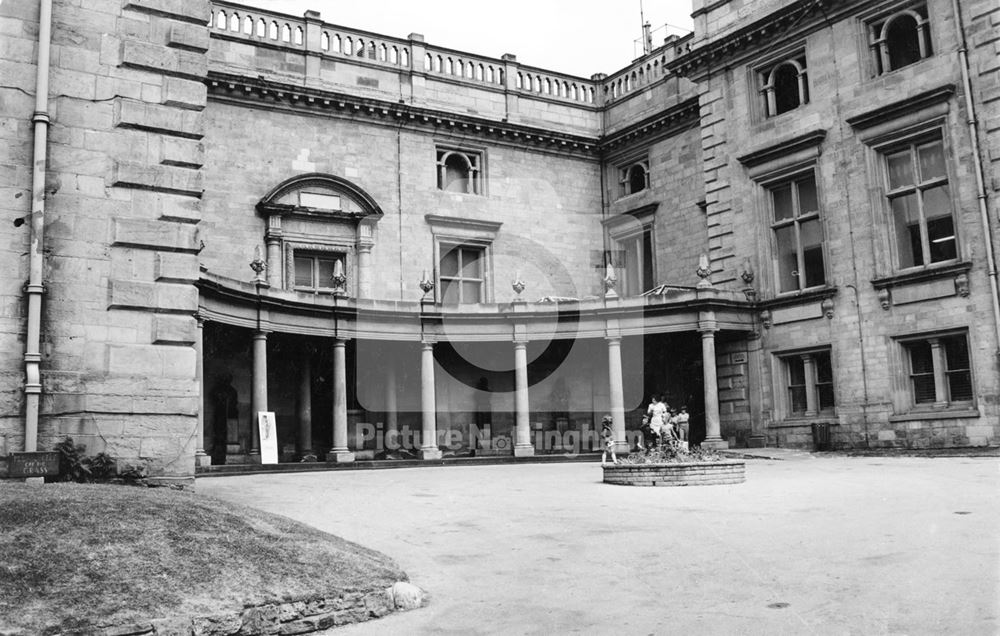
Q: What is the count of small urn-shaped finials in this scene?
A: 7